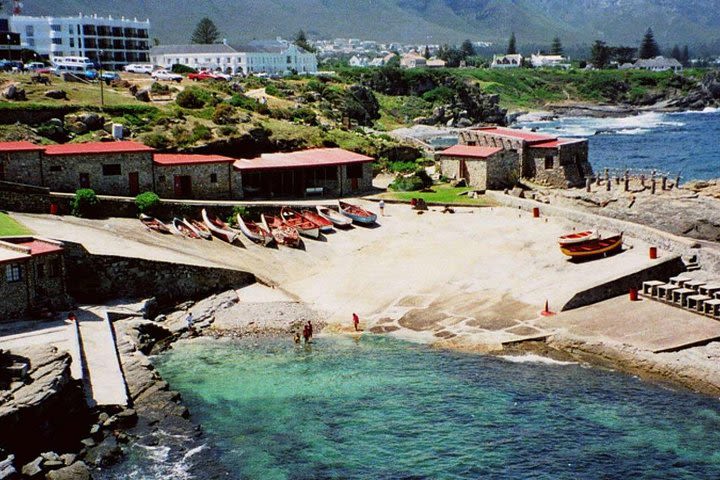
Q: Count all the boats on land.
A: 12